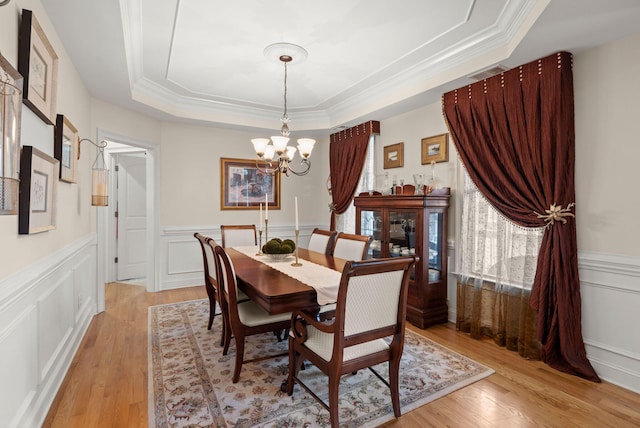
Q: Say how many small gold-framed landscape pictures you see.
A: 2